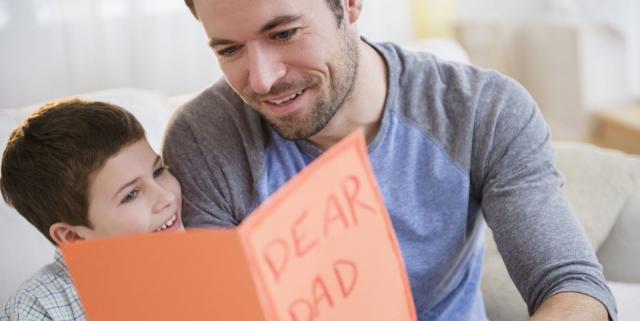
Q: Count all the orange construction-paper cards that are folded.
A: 1